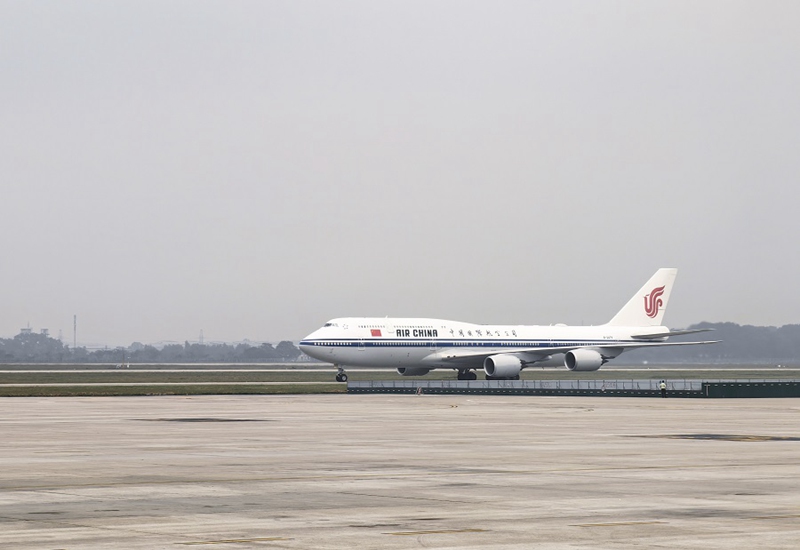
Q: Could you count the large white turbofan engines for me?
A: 3